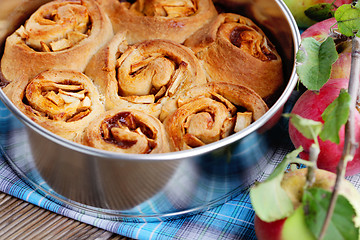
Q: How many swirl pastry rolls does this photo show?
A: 7